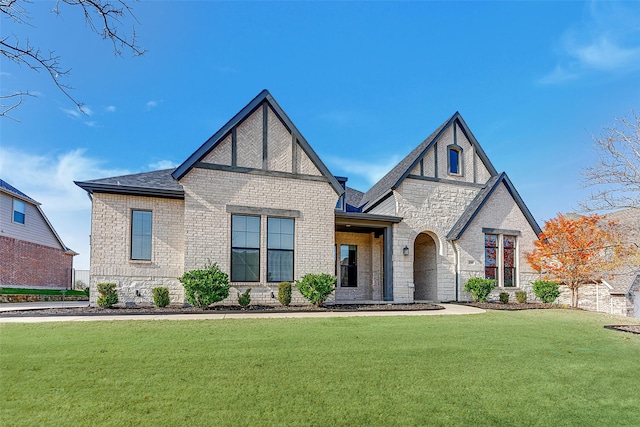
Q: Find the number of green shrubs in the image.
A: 10